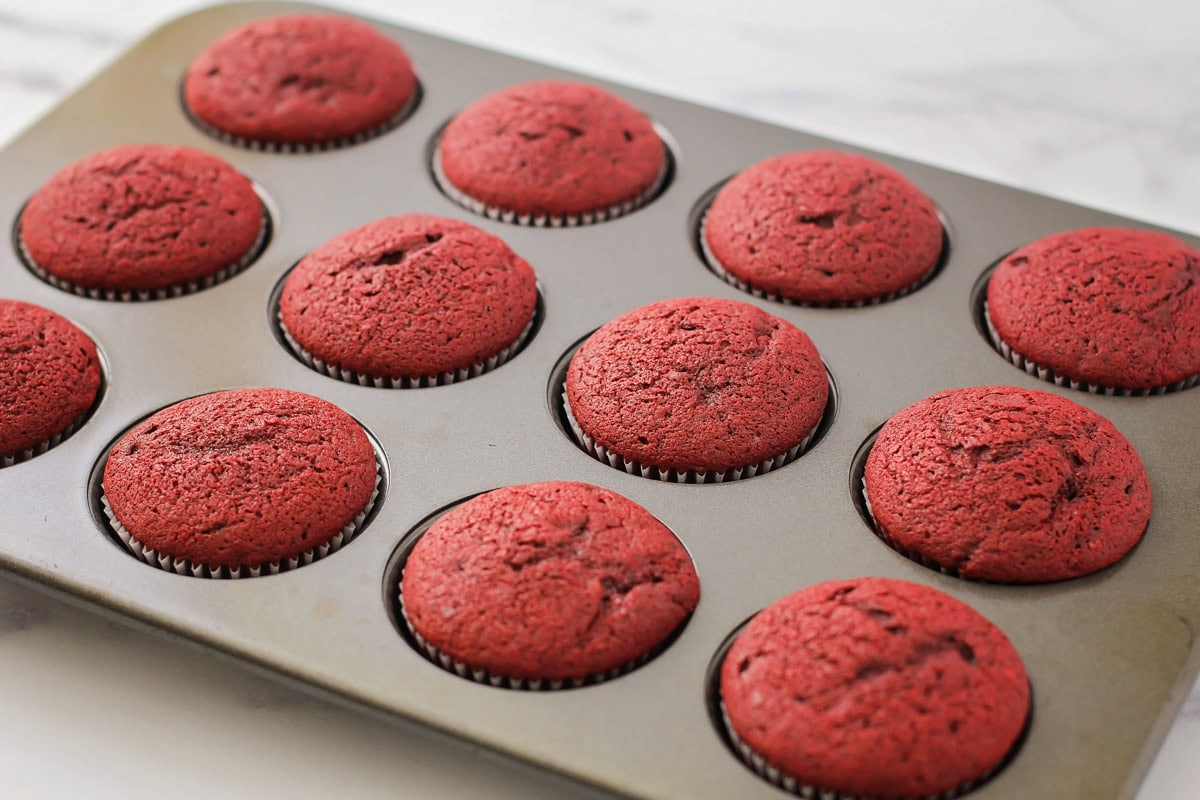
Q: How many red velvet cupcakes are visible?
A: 12